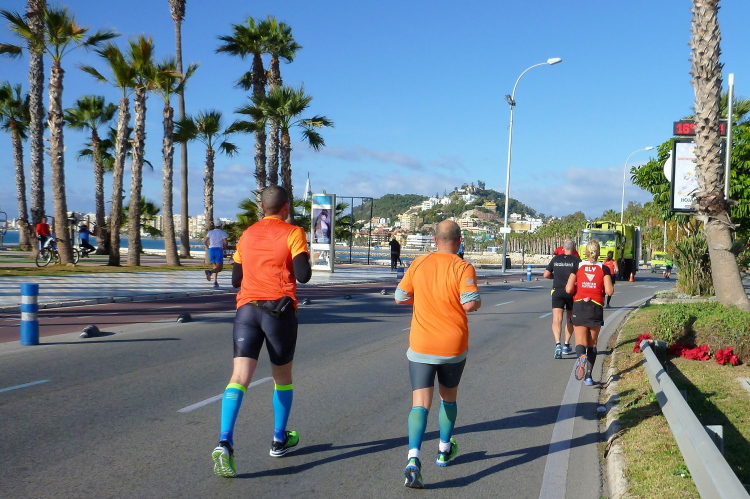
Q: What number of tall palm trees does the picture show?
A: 13